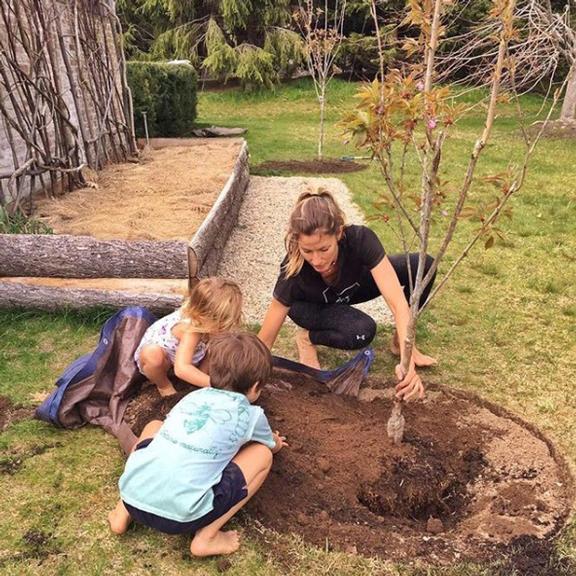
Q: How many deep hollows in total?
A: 1